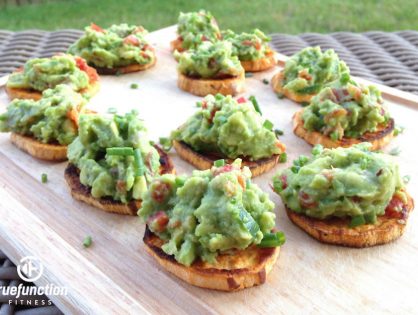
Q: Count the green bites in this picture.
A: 12